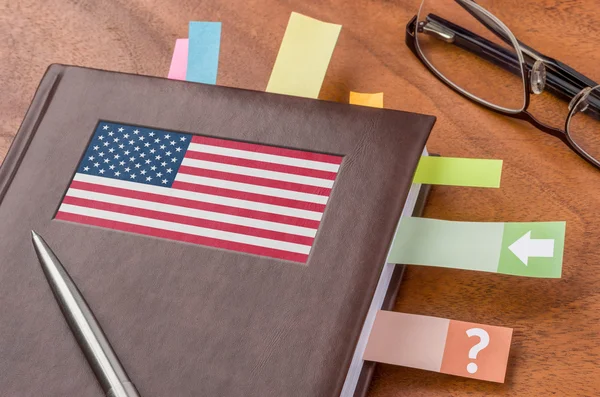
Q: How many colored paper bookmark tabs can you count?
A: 7